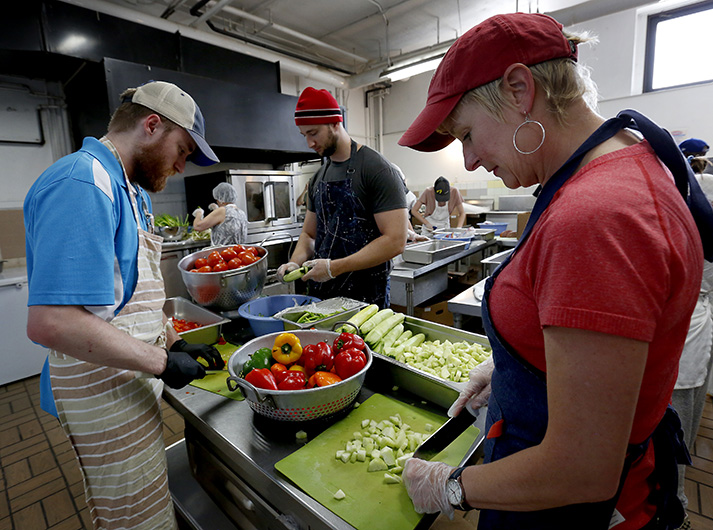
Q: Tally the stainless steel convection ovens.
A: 1